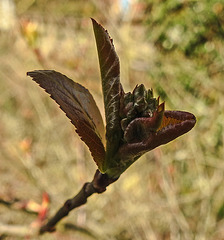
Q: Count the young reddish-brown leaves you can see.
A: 3